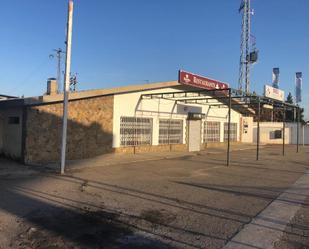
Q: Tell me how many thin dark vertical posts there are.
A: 4